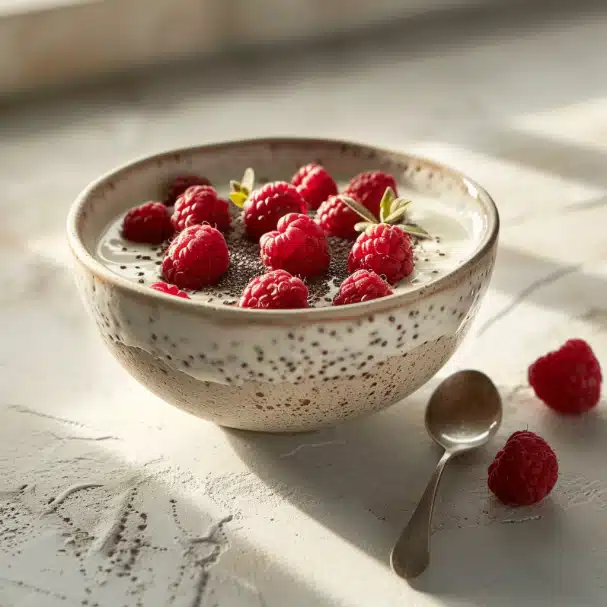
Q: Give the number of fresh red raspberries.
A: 15